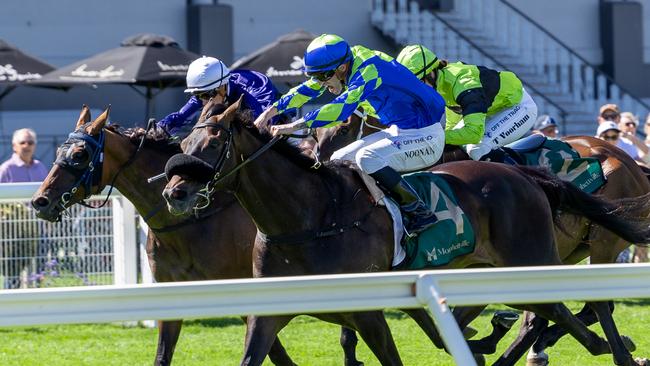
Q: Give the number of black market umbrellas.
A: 3